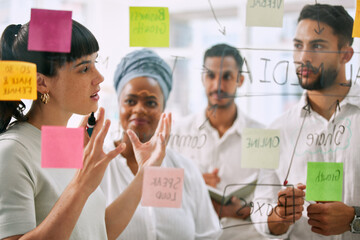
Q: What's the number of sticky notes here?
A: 9